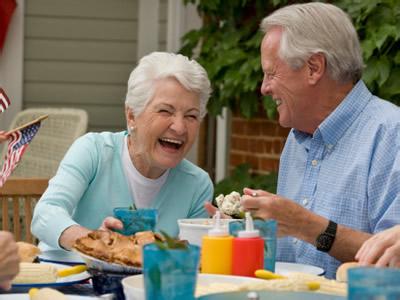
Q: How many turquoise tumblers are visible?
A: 4